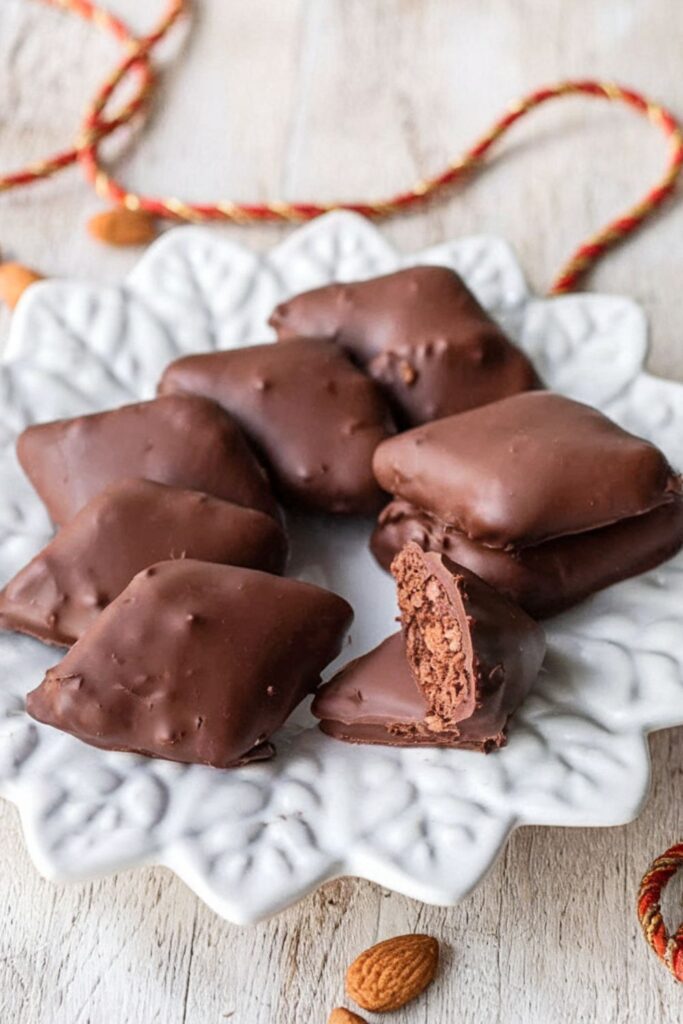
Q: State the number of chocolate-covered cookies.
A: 8